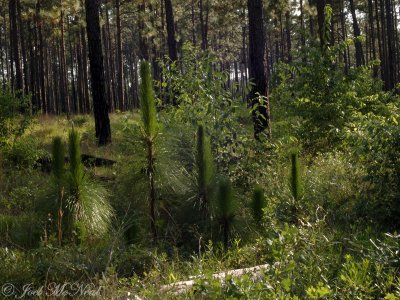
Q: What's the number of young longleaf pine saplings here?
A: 7